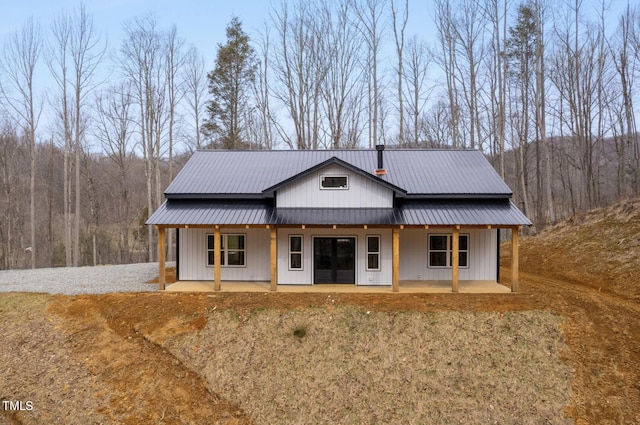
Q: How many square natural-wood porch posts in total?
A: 6